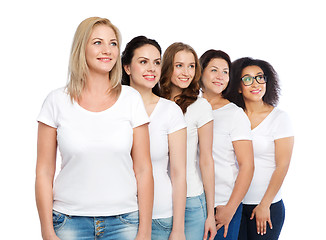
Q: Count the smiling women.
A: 5